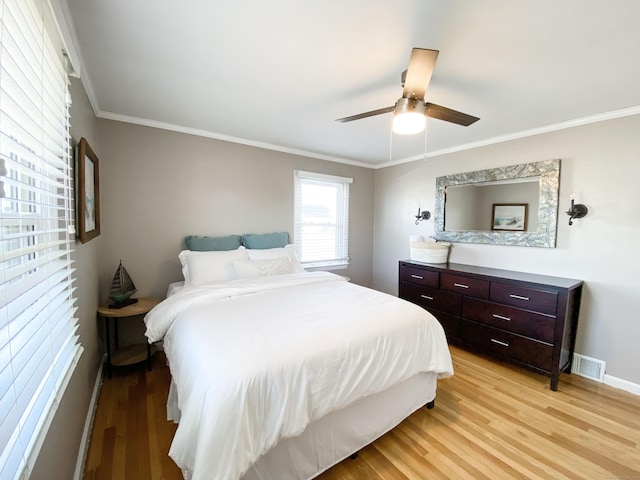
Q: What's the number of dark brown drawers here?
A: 7